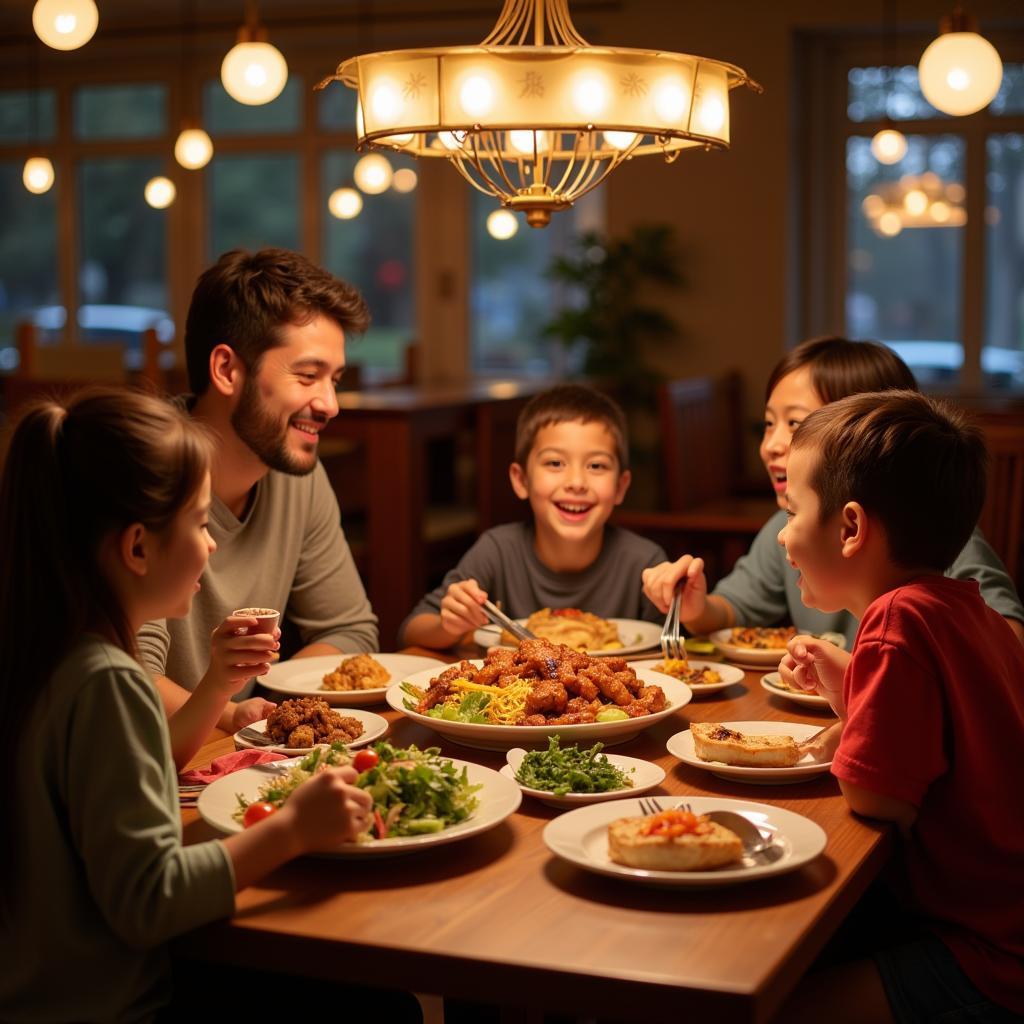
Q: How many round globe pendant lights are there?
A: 11